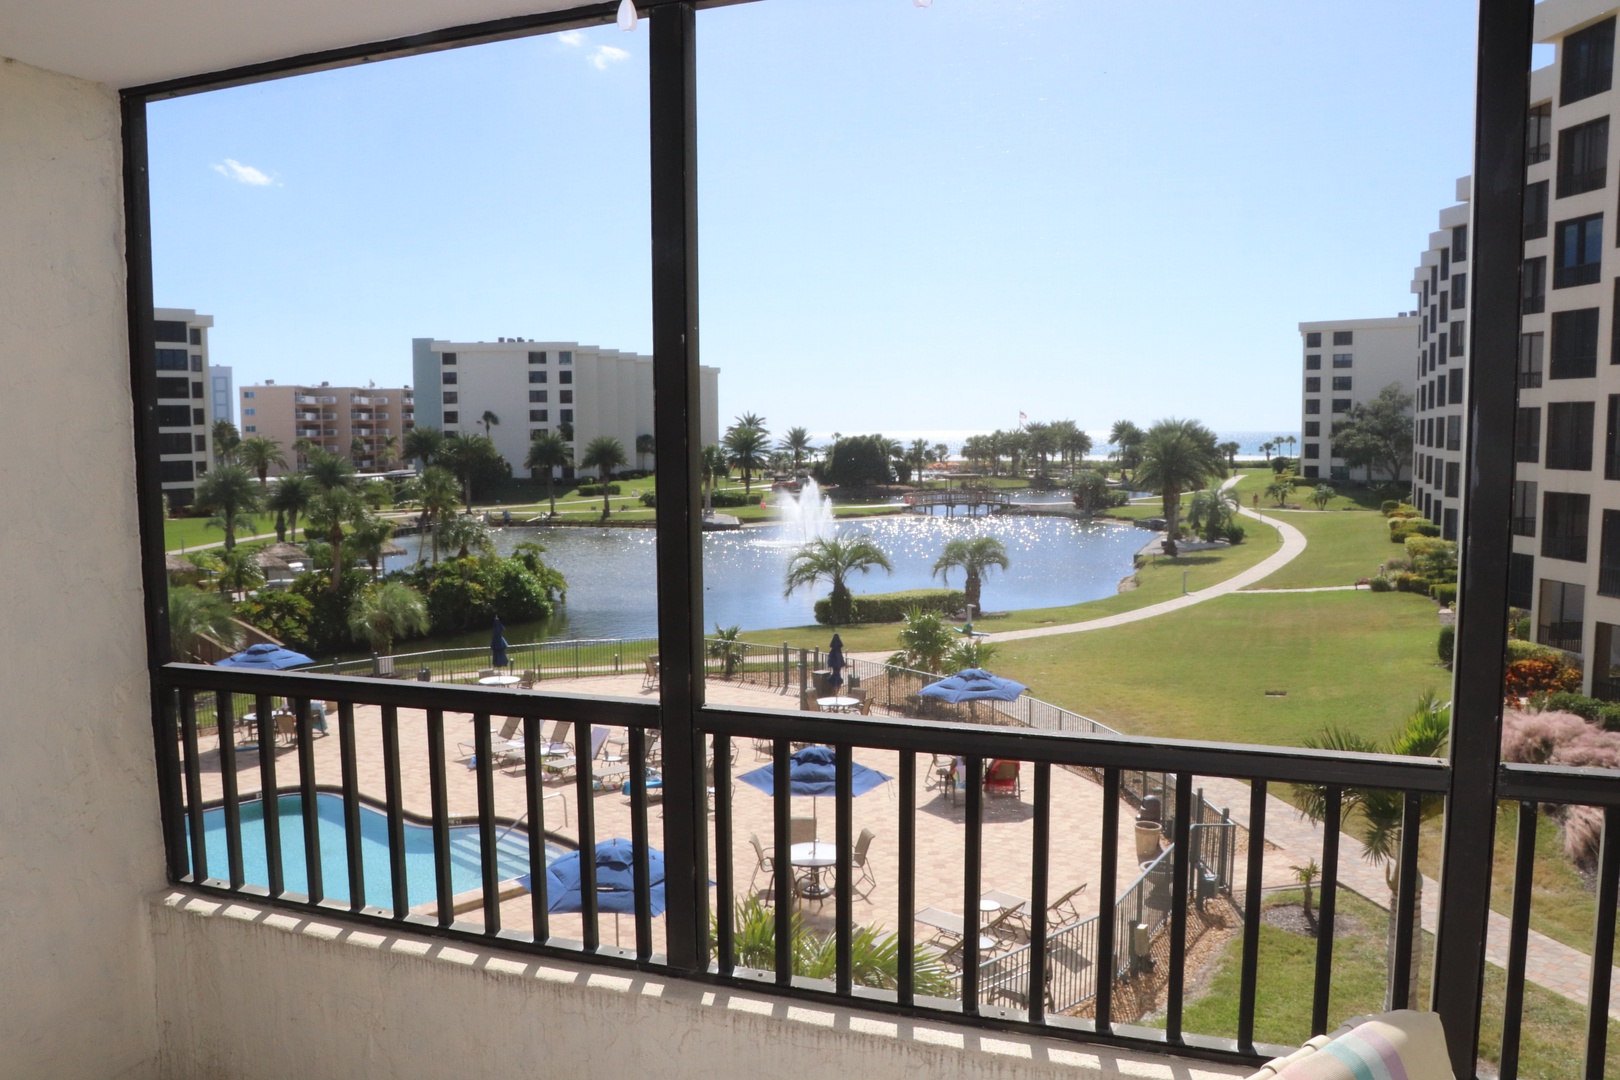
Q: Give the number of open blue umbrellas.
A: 4